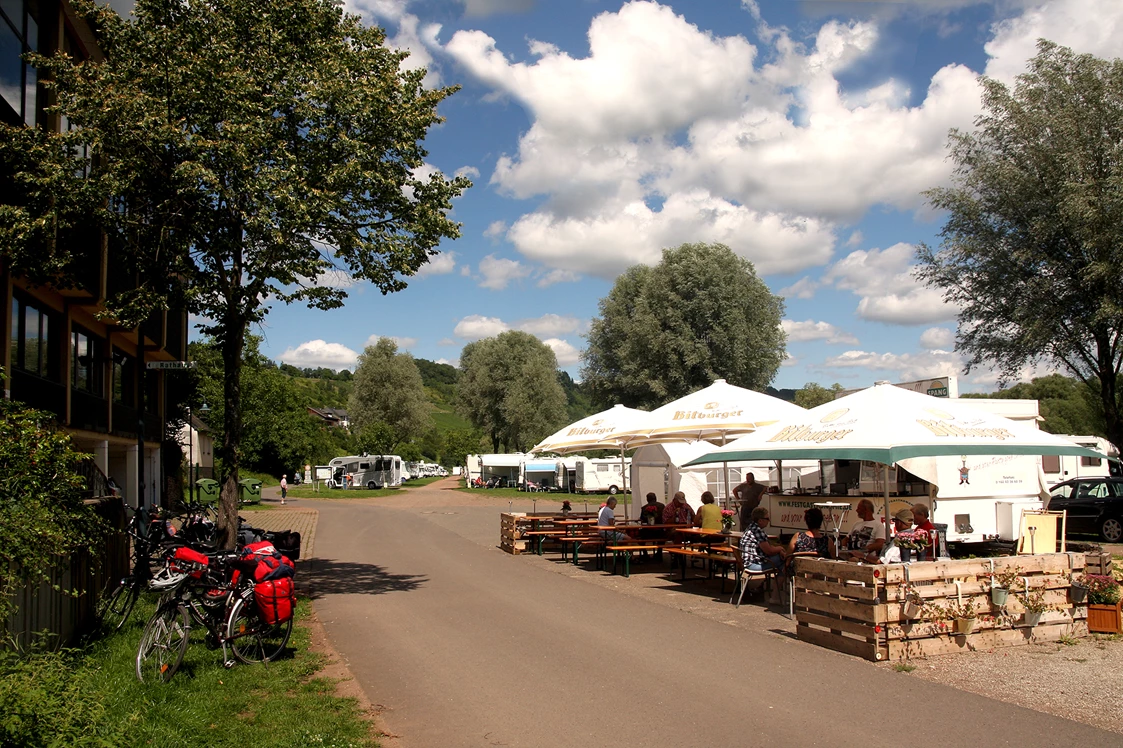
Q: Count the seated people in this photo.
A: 9